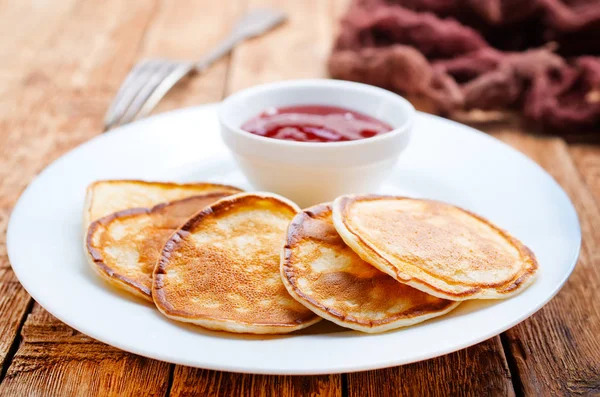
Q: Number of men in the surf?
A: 0